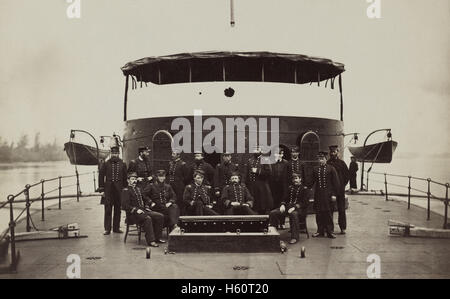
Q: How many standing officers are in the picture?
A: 10